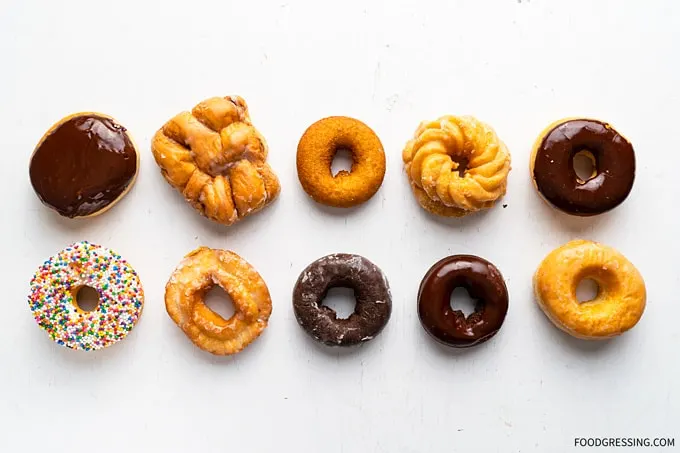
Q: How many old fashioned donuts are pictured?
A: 1